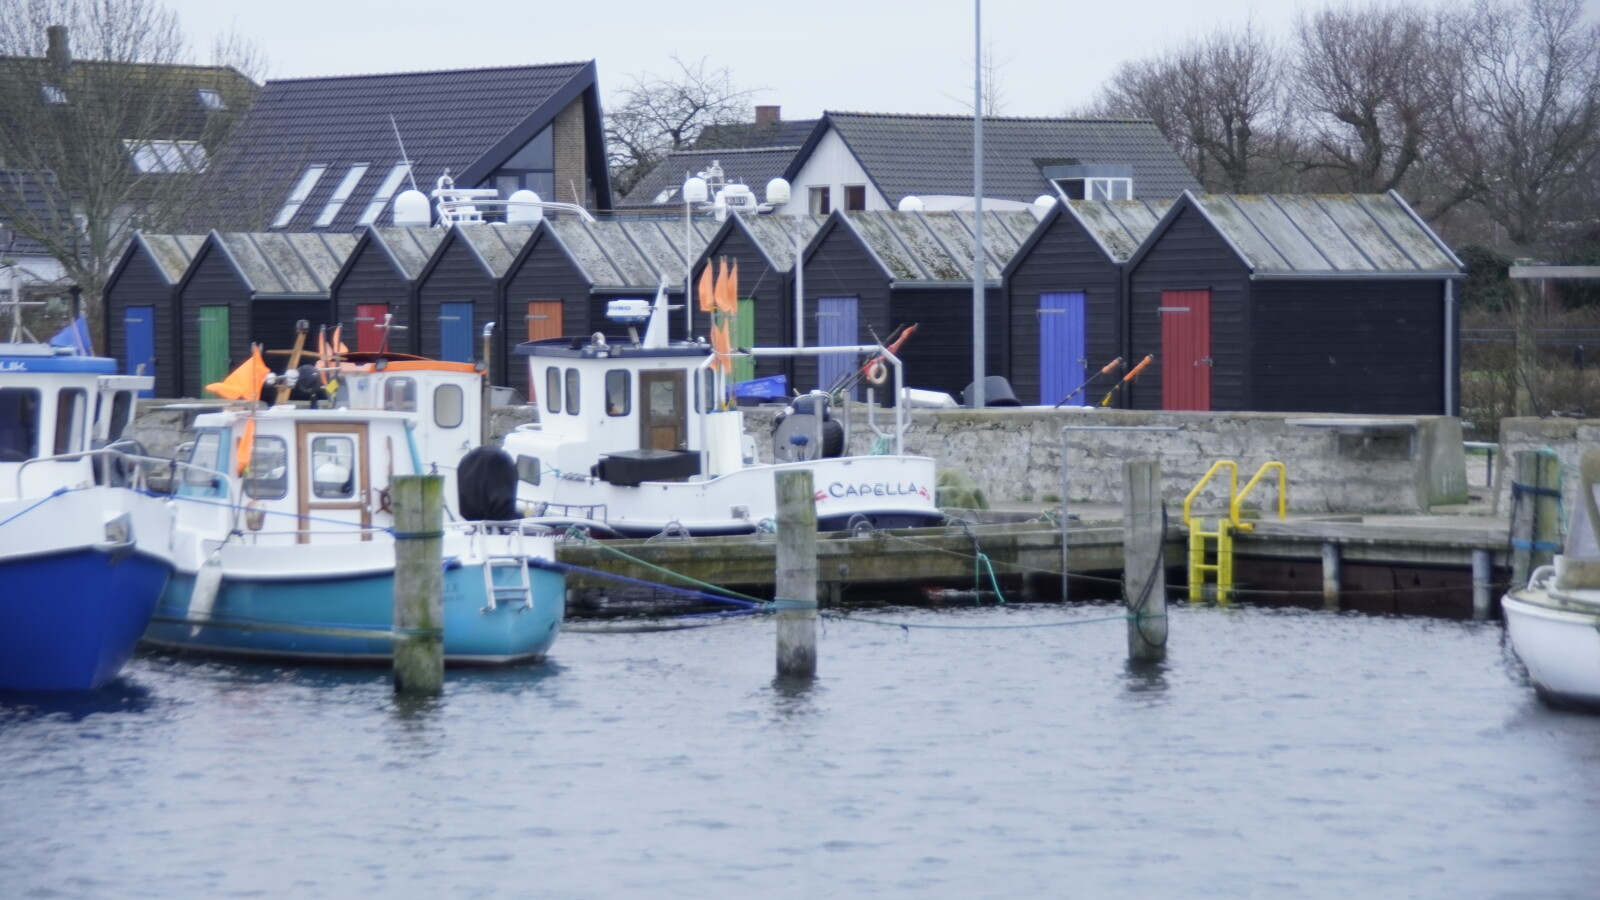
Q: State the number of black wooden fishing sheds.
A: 9